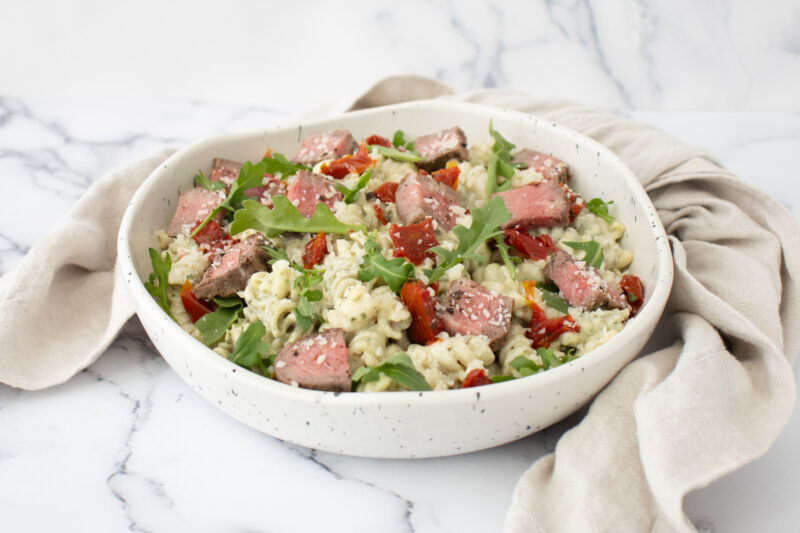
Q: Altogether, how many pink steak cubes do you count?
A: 12